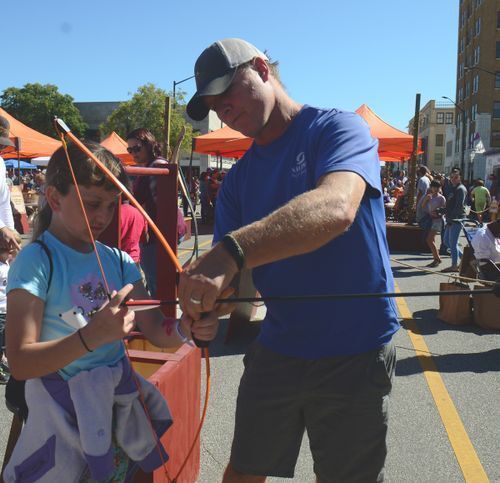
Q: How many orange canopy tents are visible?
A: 4